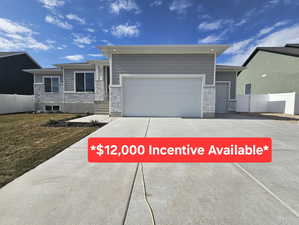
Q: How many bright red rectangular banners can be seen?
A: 1